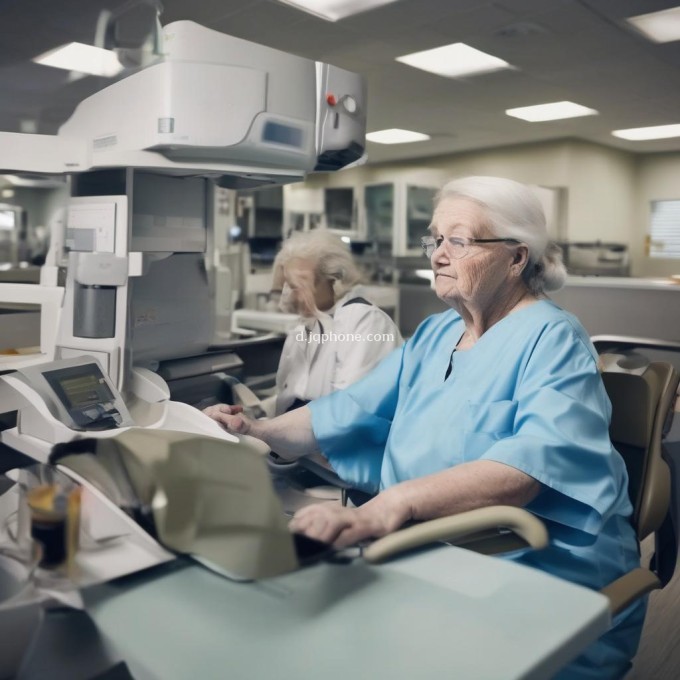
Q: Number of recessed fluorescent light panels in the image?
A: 7